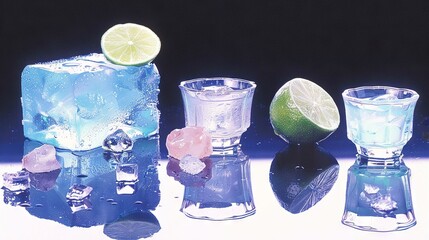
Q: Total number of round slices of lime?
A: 1